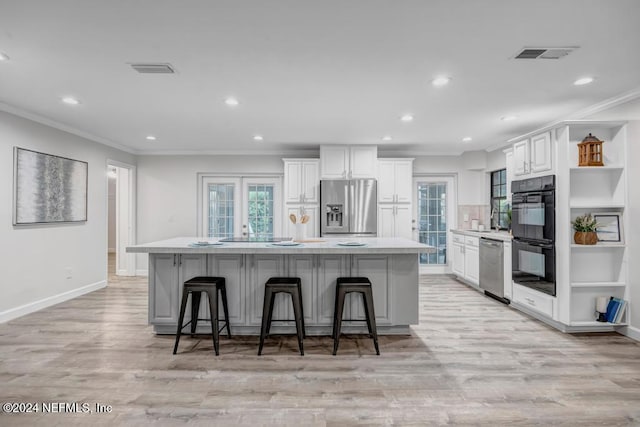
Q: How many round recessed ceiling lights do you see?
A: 11